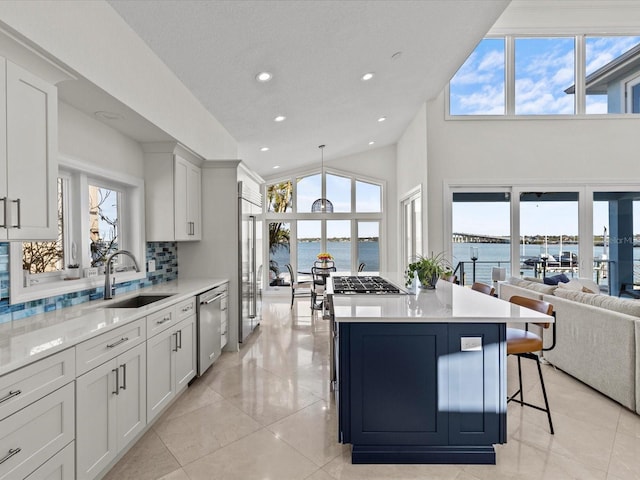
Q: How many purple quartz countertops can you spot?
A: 0